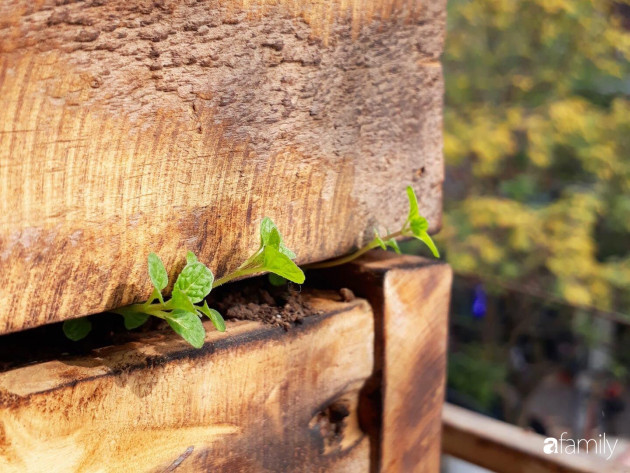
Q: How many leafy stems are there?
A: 3